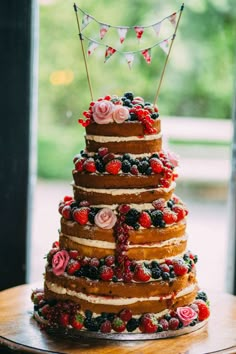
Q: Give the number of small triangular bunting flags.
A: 11